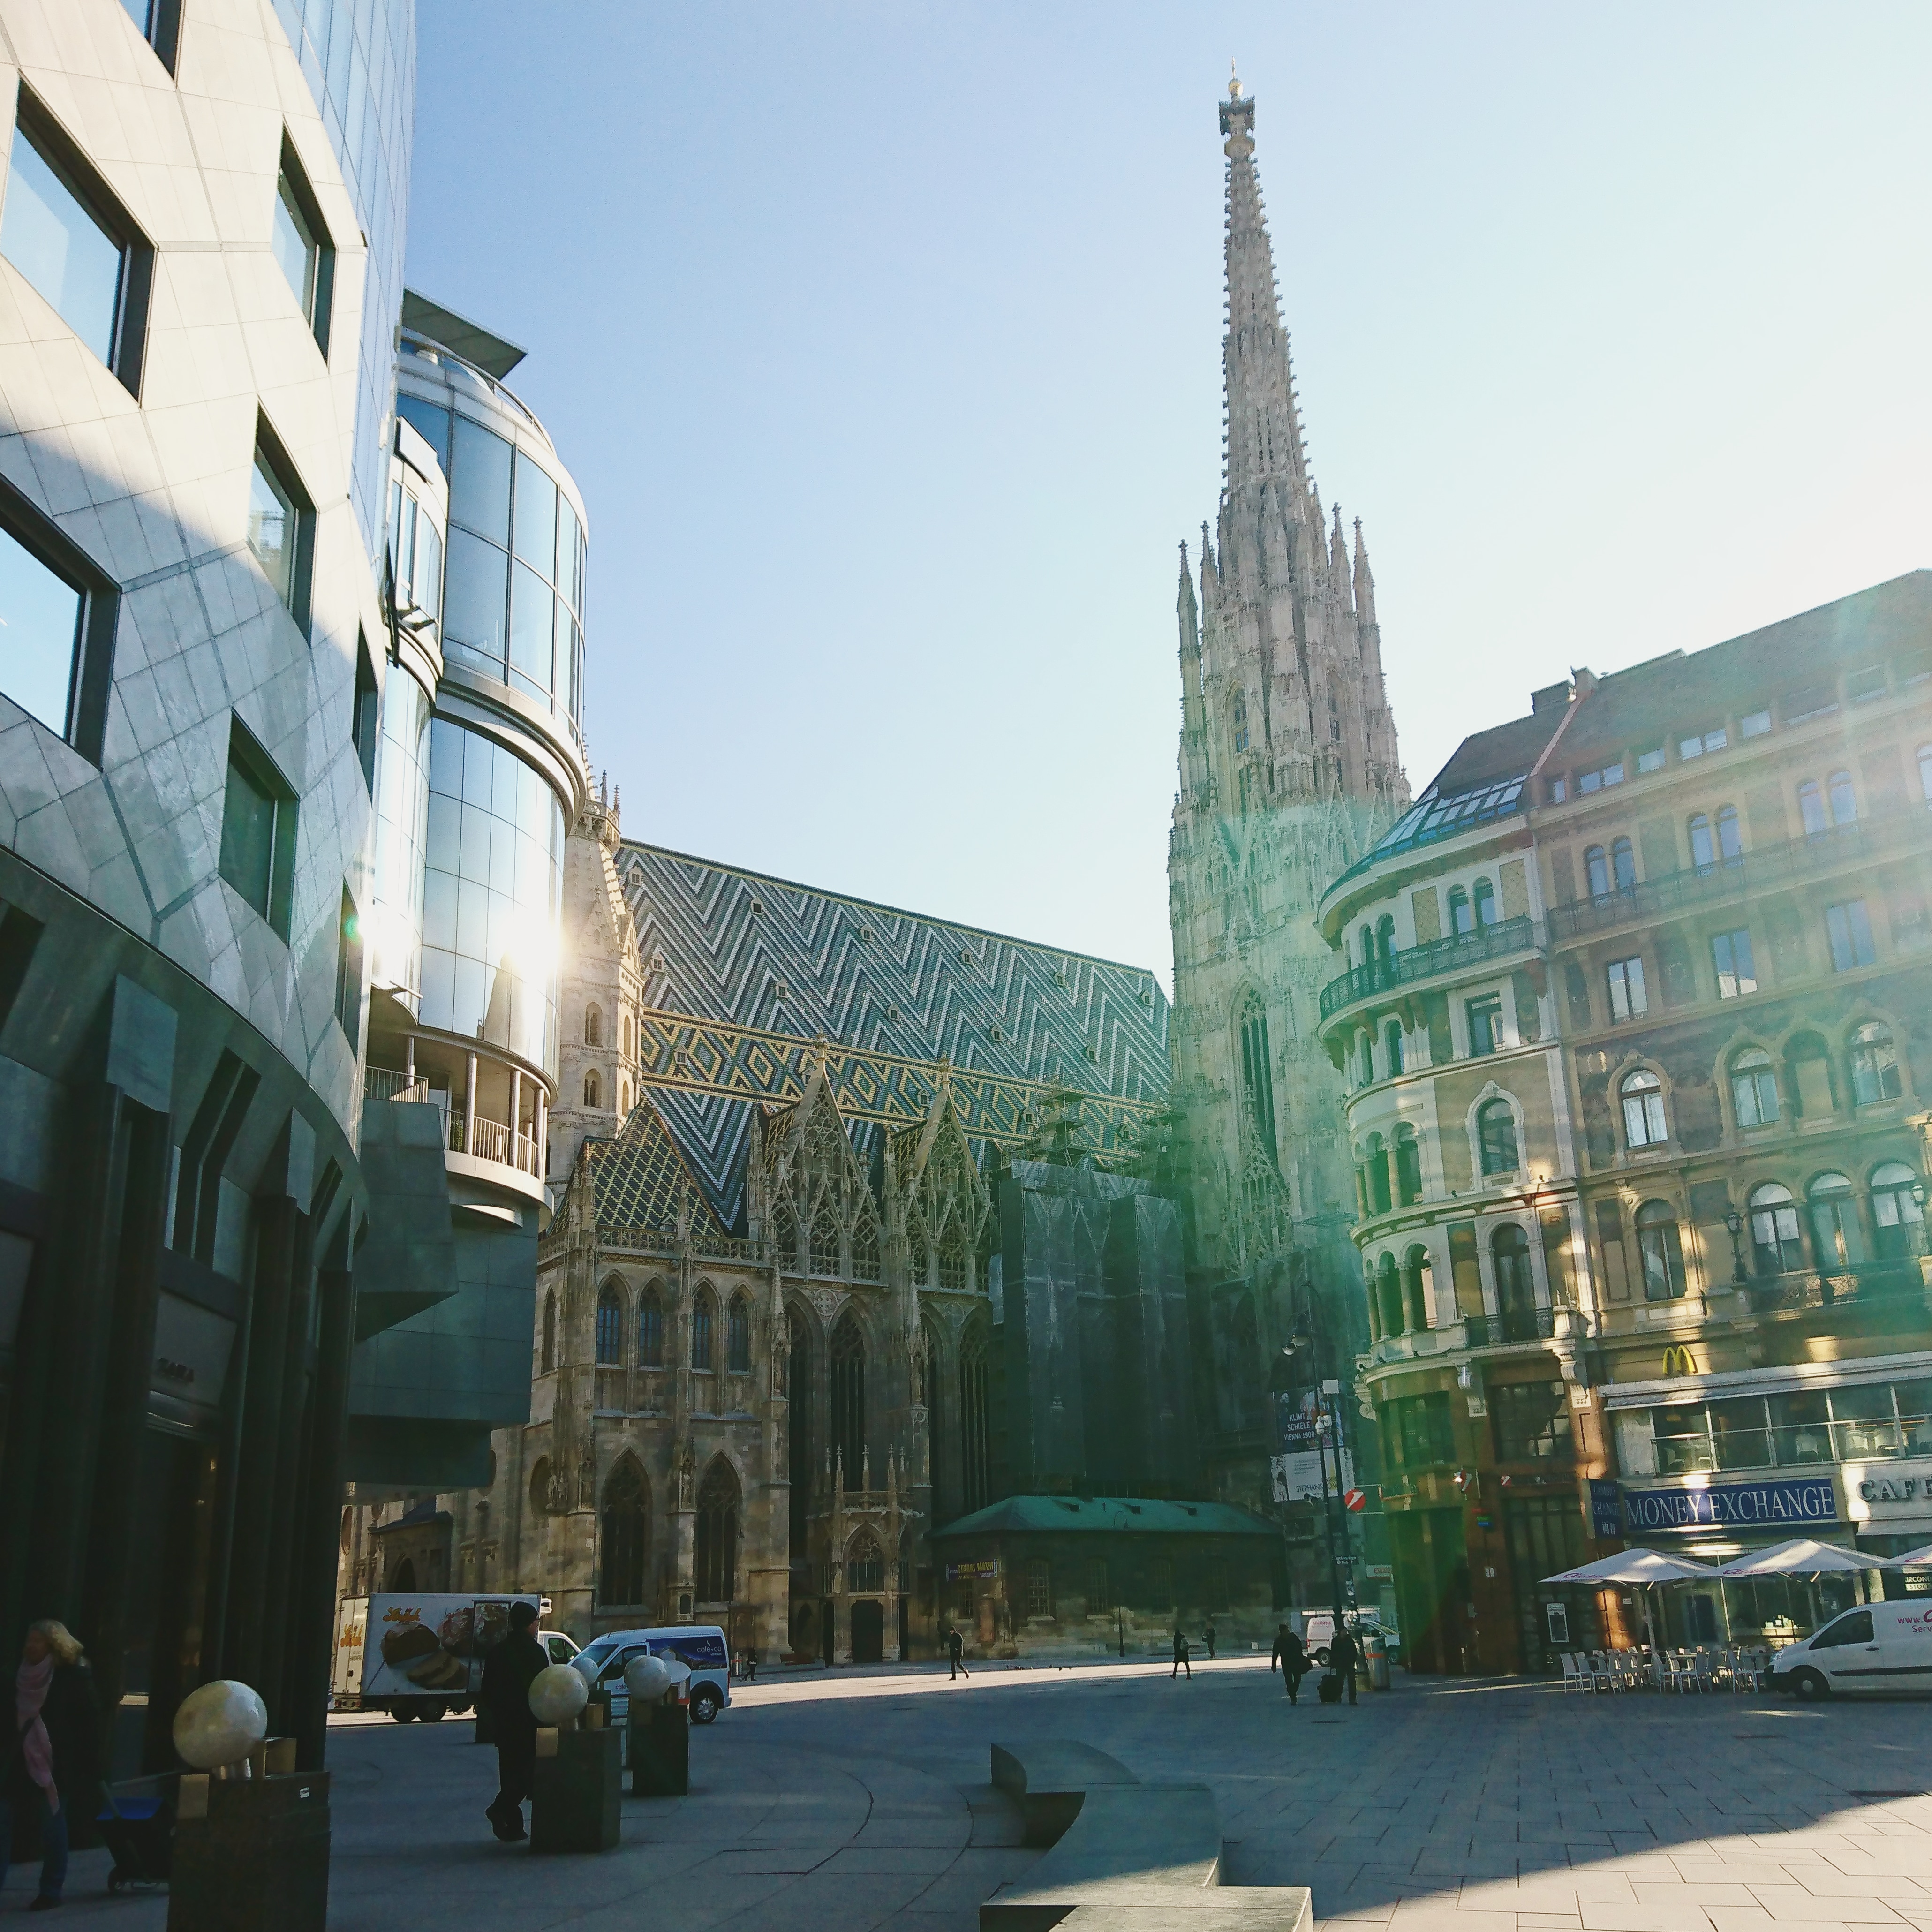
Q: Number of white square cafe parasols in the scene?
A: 3